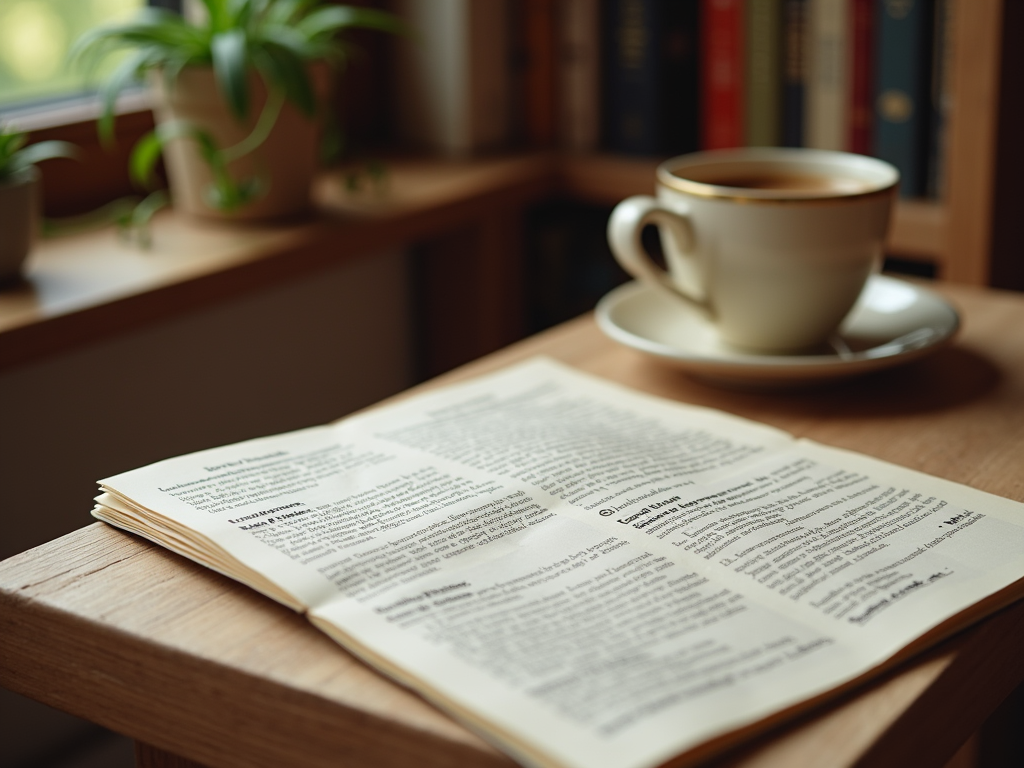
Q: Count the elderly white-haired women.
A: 0